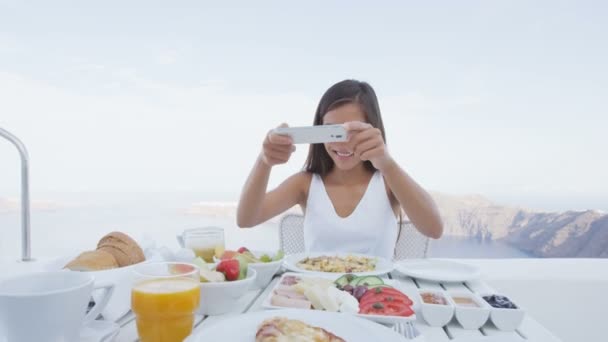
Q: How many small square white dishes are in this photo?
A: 3